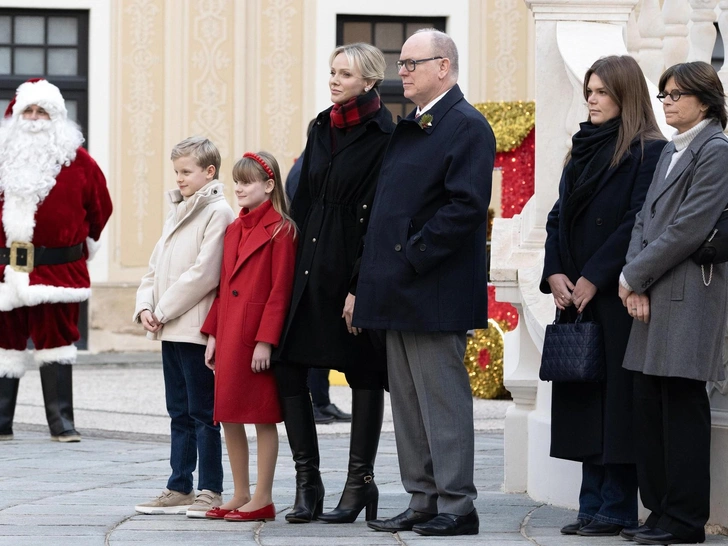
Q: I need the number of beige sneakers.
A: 2